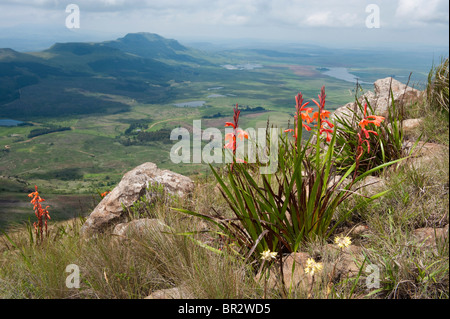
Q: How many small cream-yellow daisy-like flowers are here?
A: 3